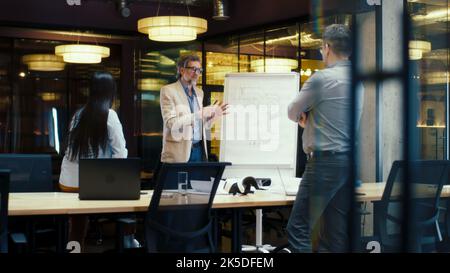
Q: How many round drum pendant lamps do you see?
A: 5